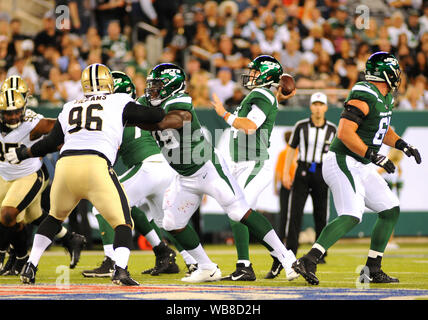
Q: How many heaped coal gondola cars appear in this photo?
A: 0